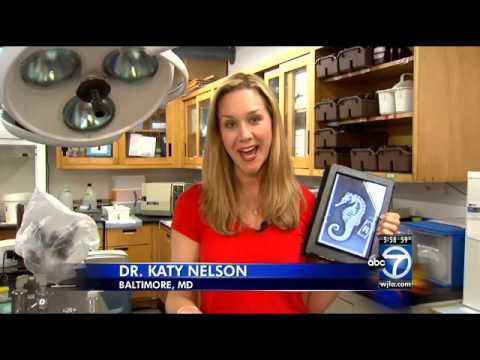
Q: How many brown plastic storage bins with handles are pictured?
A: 8